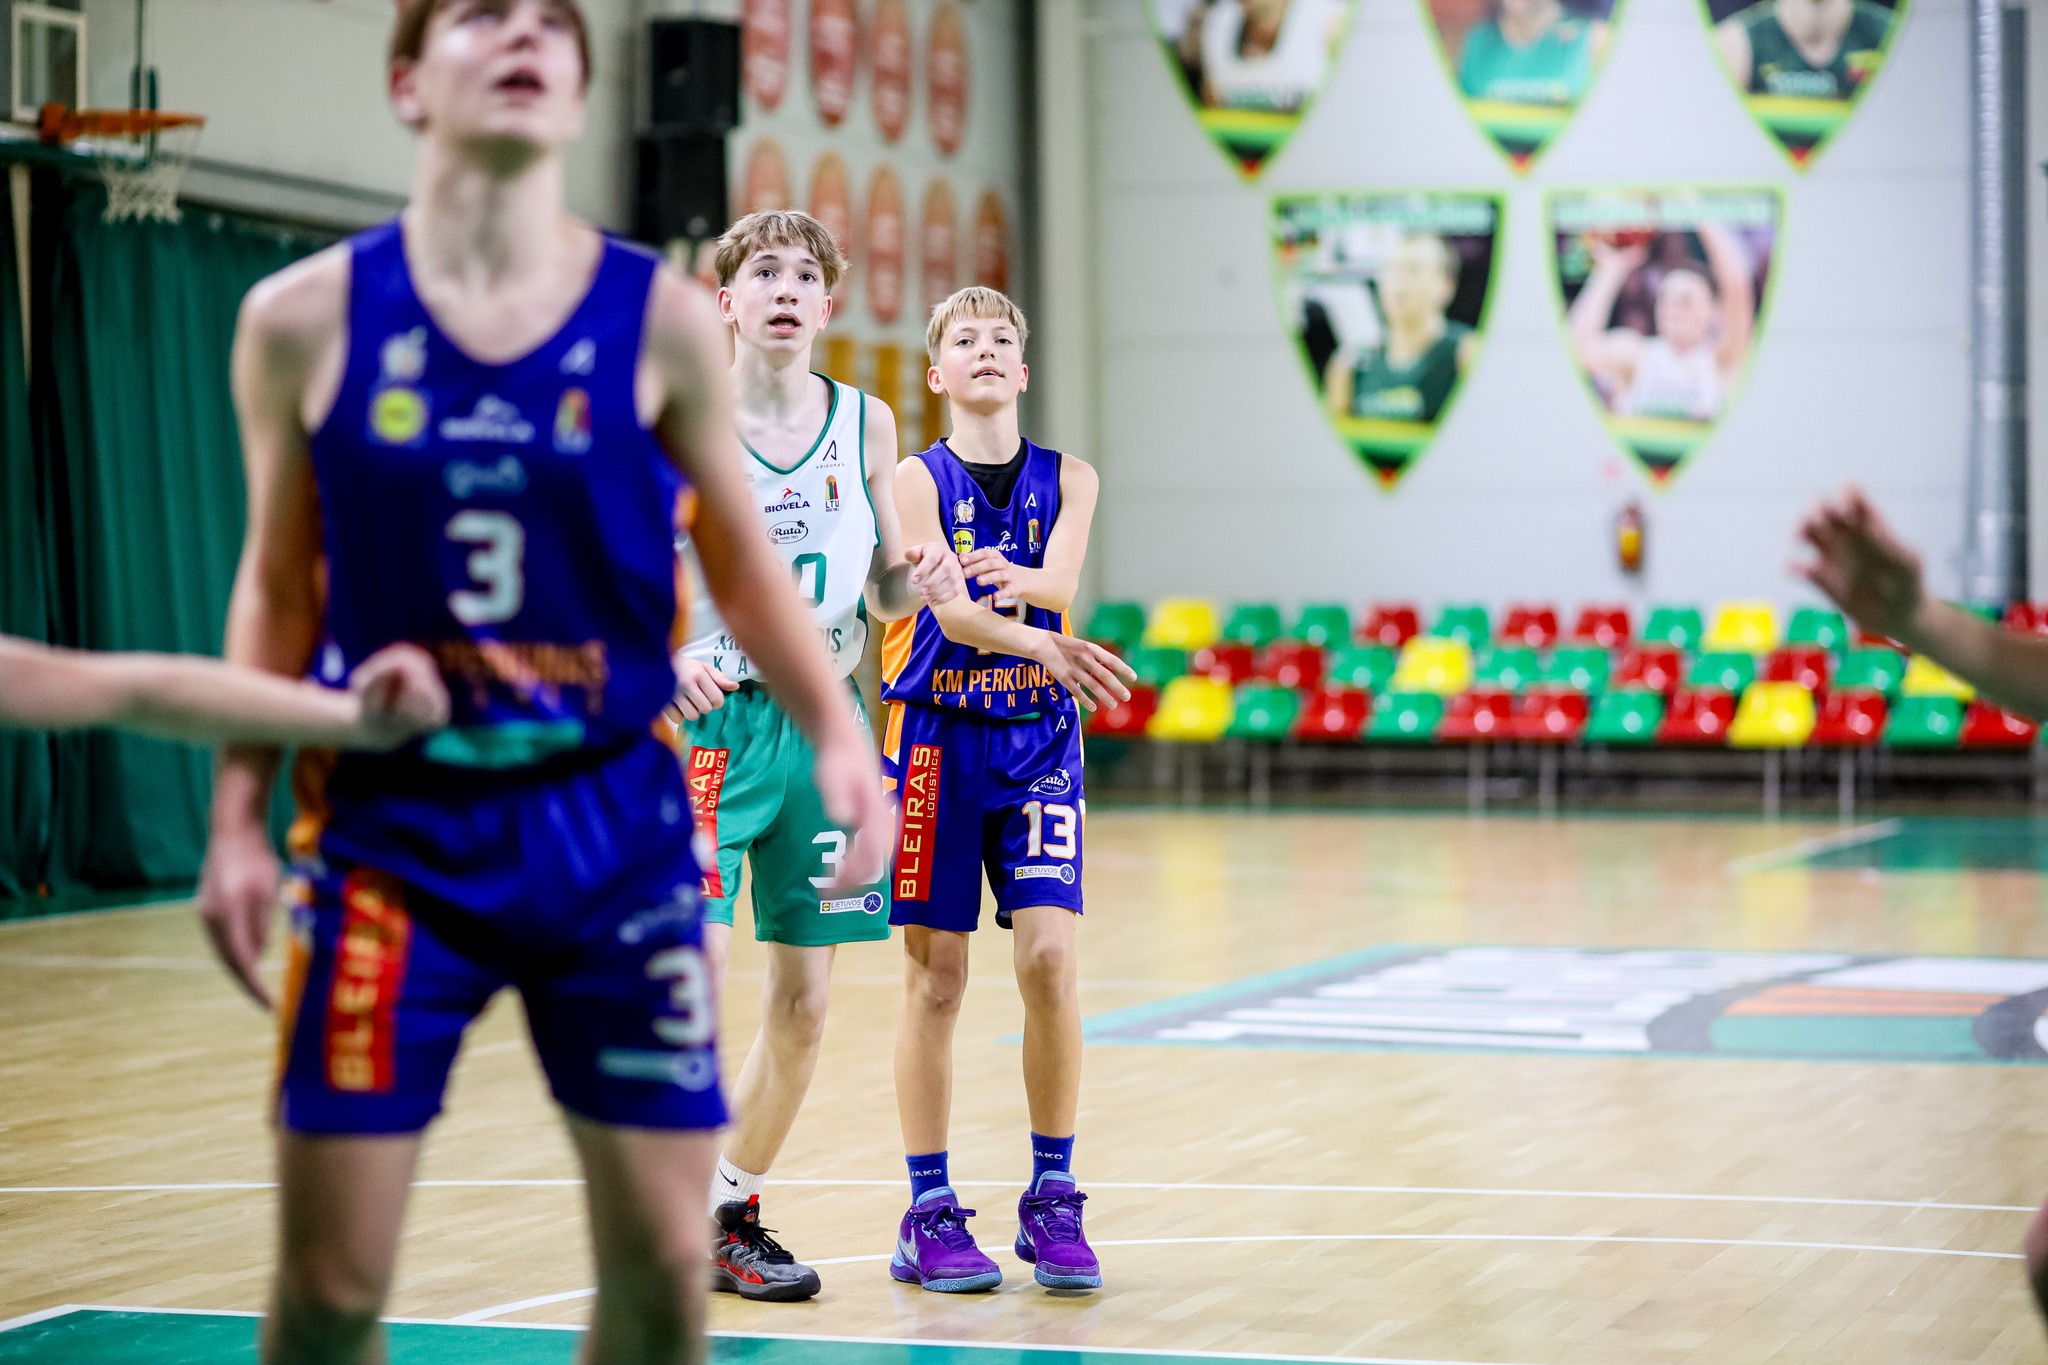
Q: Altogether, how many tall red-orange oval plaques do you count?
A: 9